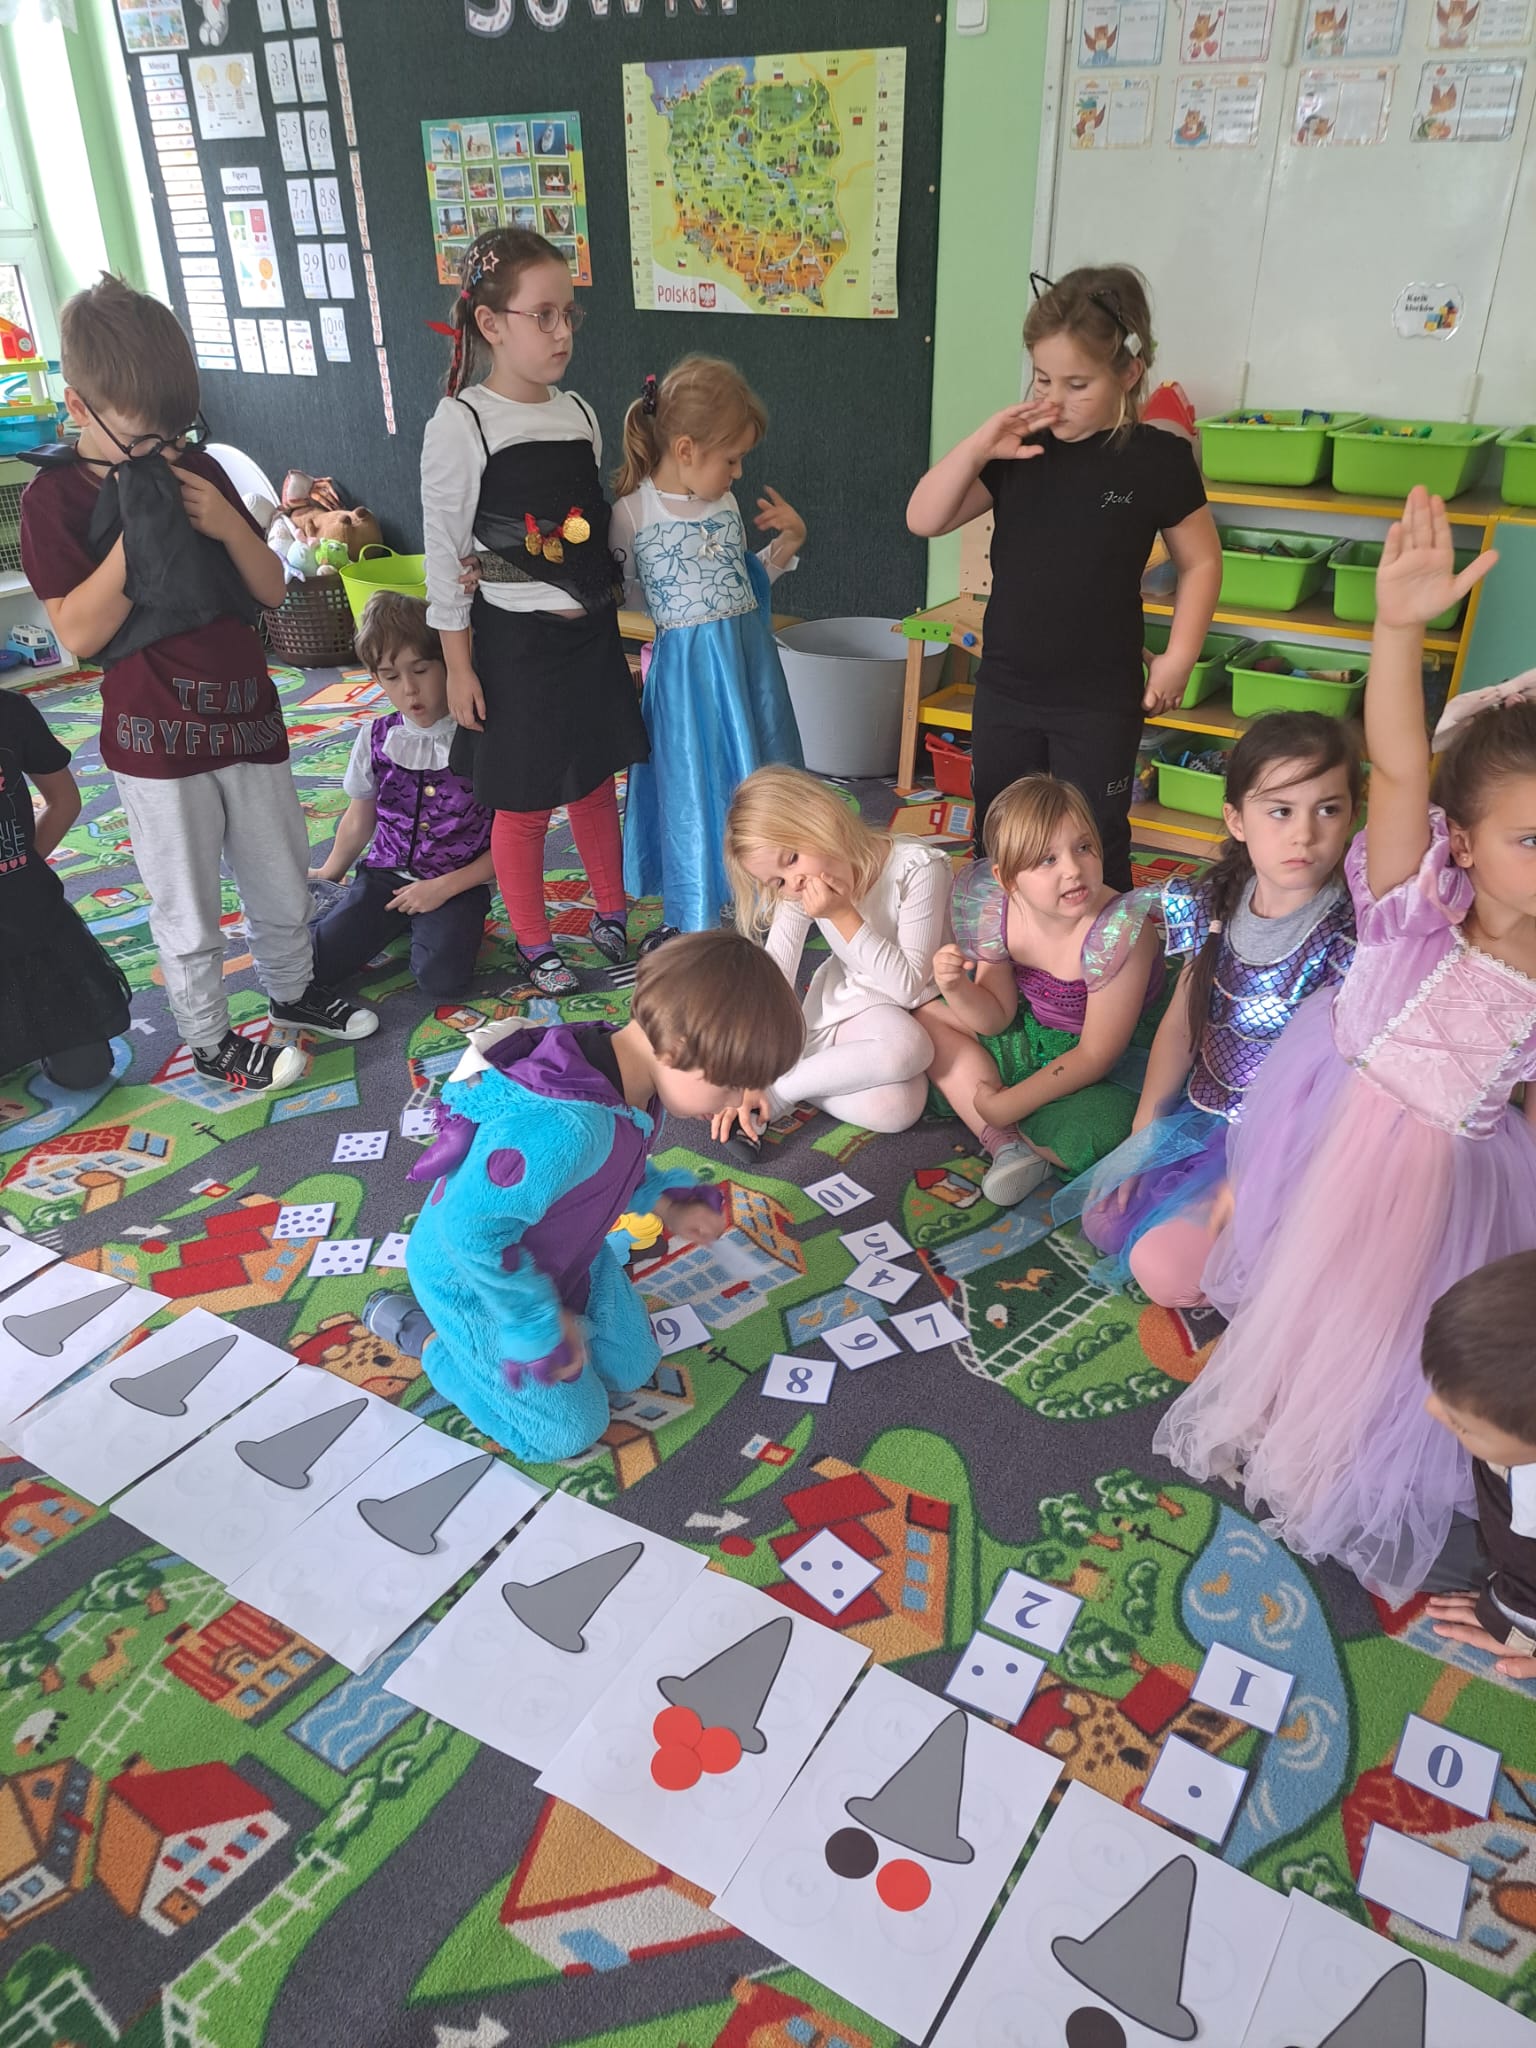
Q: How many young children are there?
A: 12